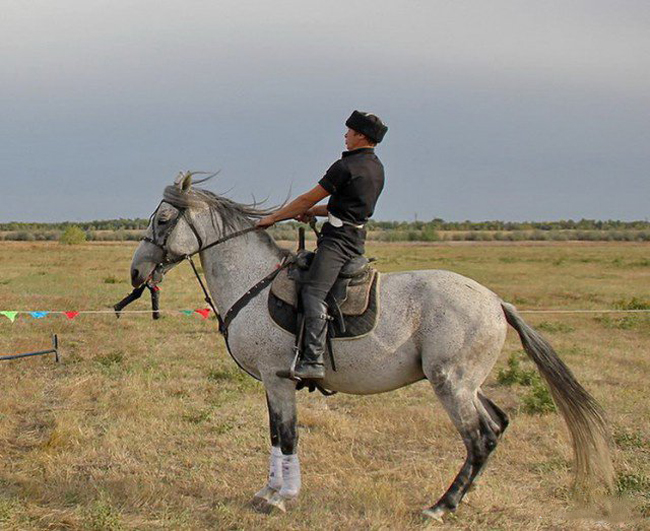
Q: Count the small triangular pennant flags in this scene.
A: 5